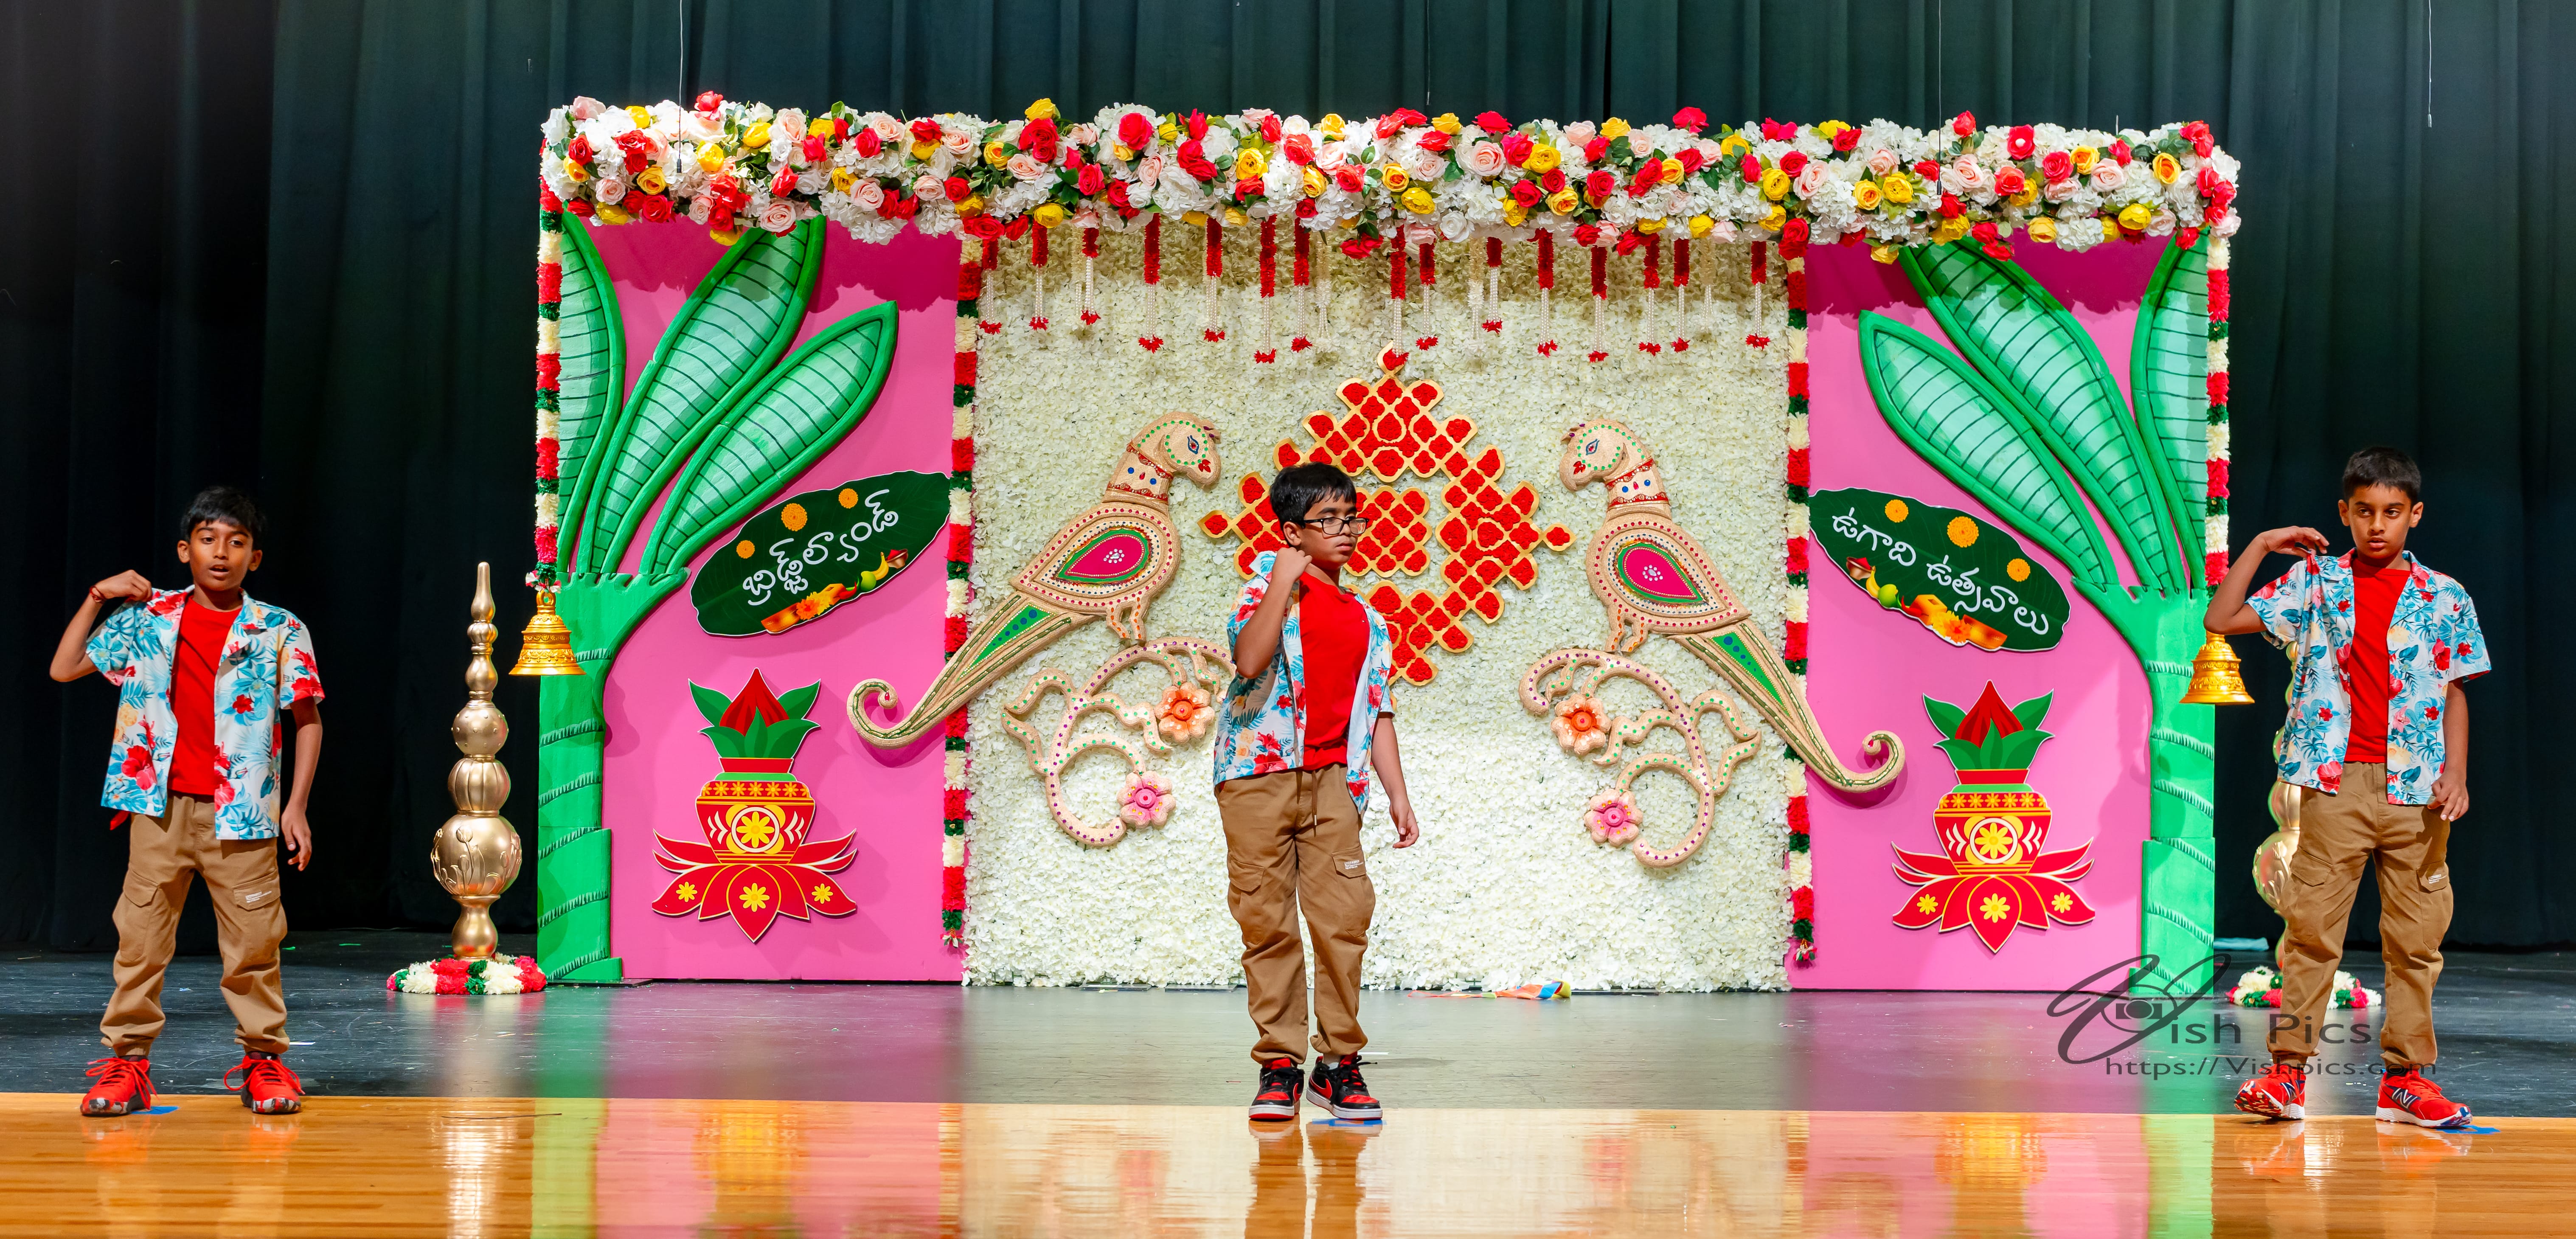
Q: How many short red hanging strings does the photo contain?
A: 15